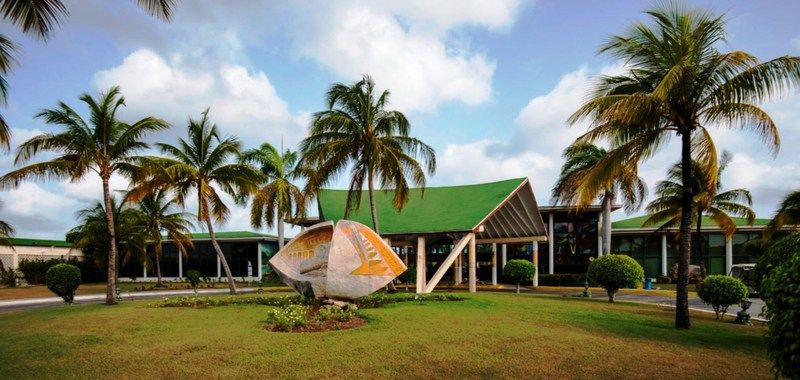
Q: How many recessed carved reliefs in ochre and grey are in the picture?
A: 1